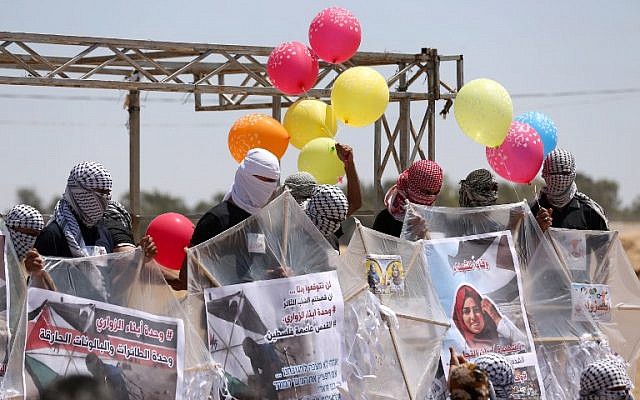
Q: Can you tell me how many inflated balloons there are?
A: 10